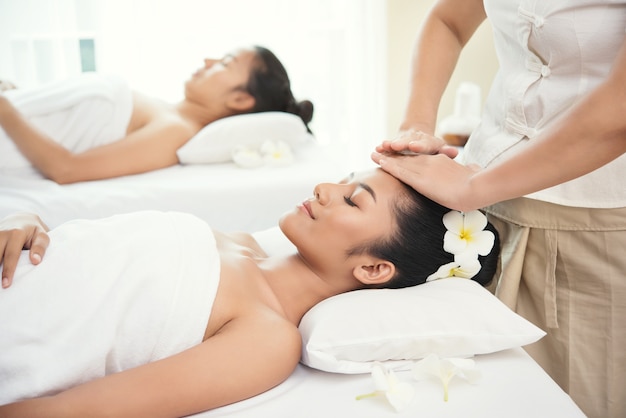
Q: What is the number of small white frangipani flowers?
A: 6